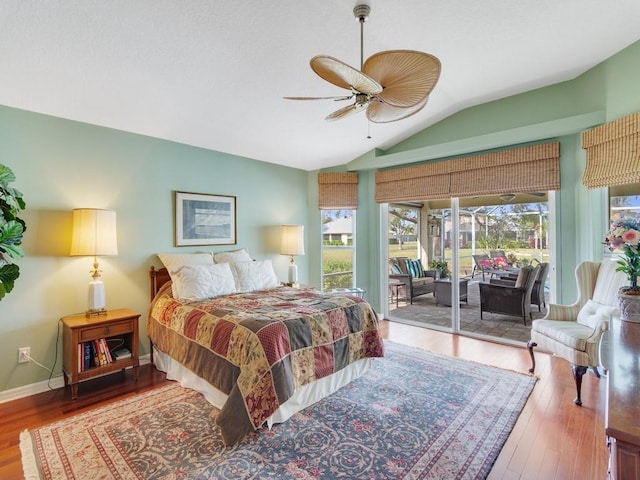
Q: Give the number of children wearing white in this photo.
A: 0